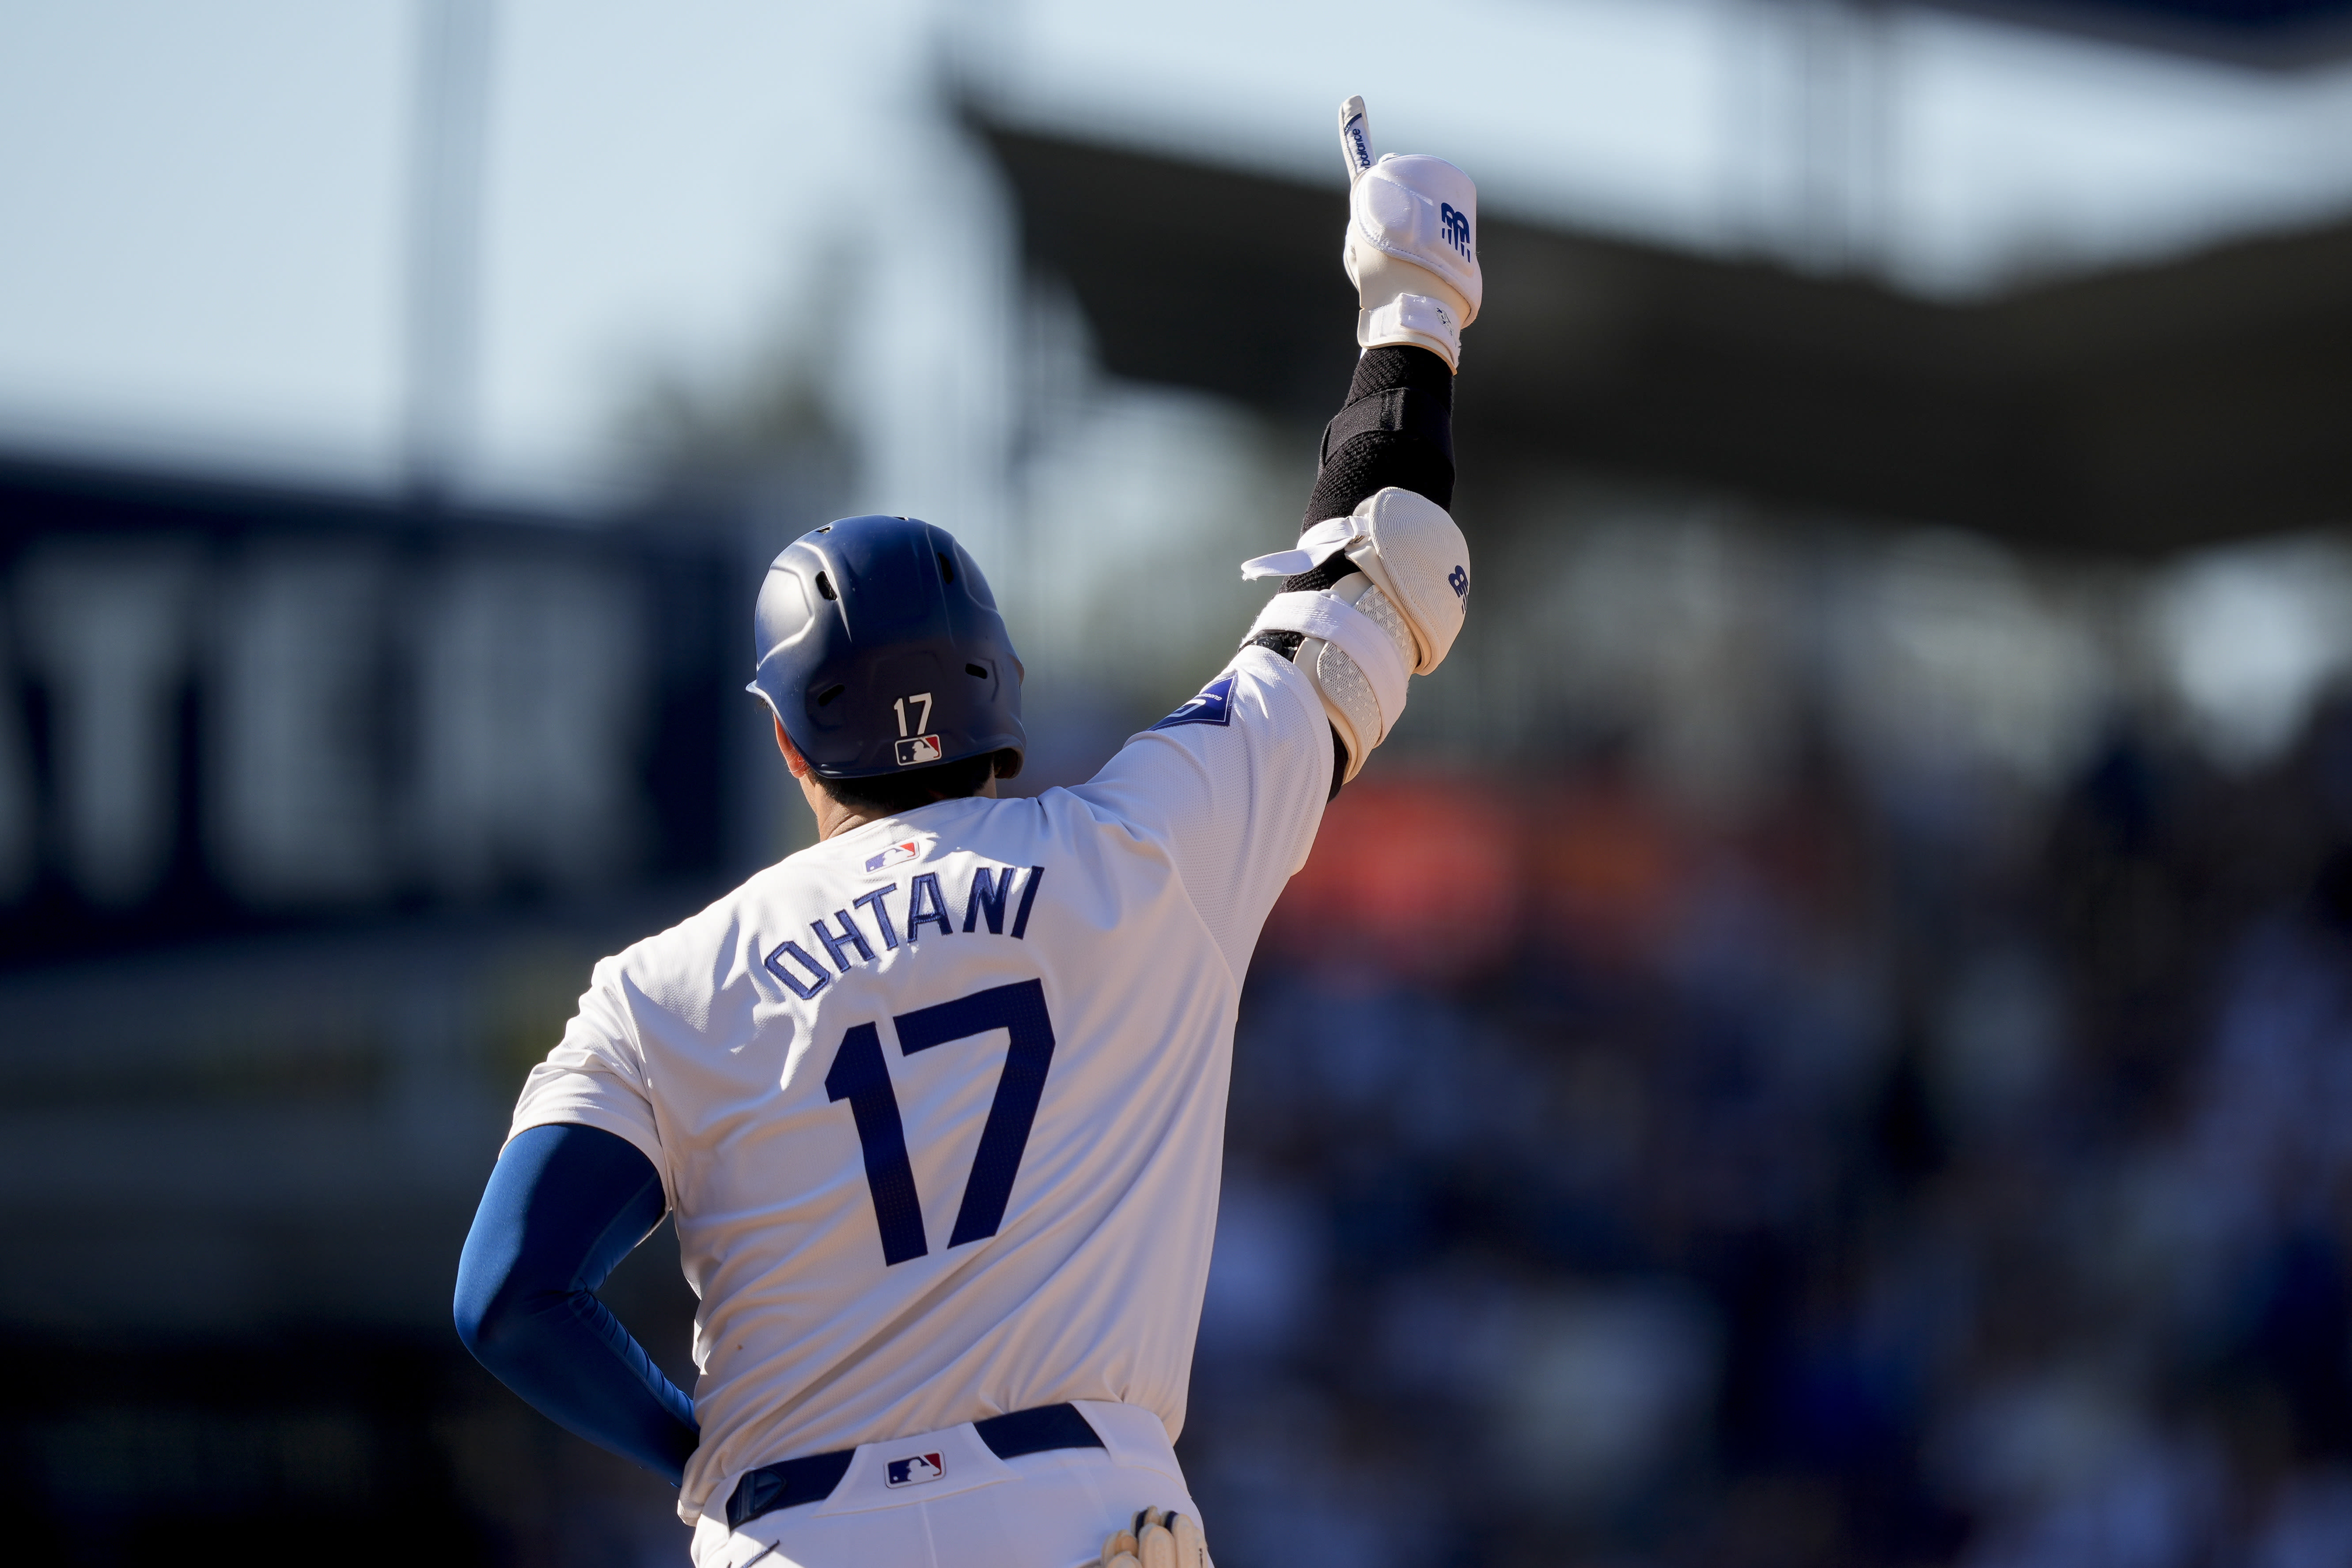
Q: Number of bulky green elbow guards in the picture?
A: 0